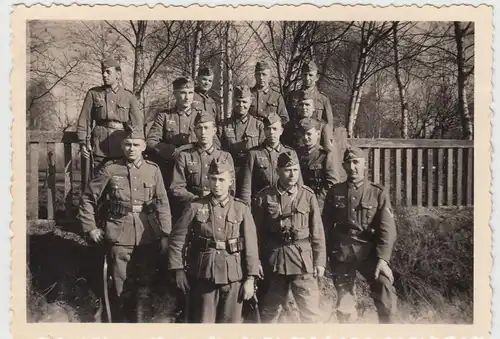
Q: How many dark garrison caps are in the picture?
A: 14